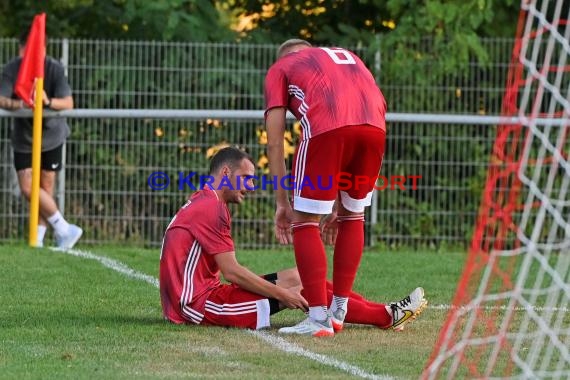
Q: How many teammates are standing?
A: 1